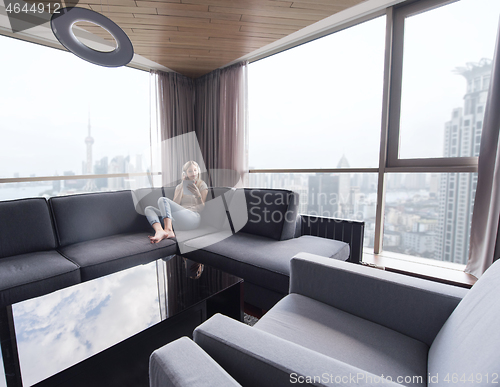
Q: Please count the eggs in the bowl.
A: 0